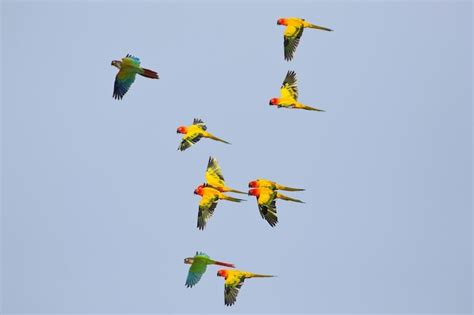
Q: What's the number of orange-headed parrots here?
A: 8